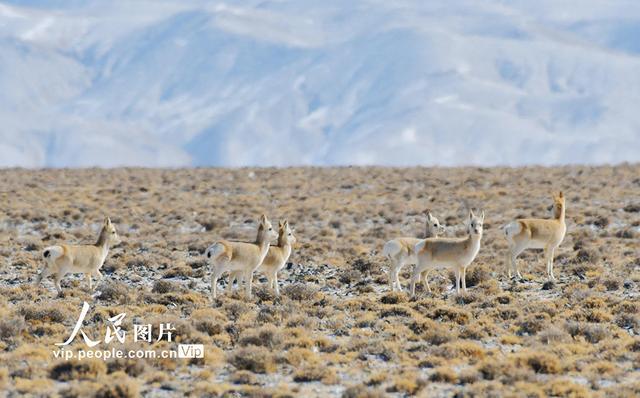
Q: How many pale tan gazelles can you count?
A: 6